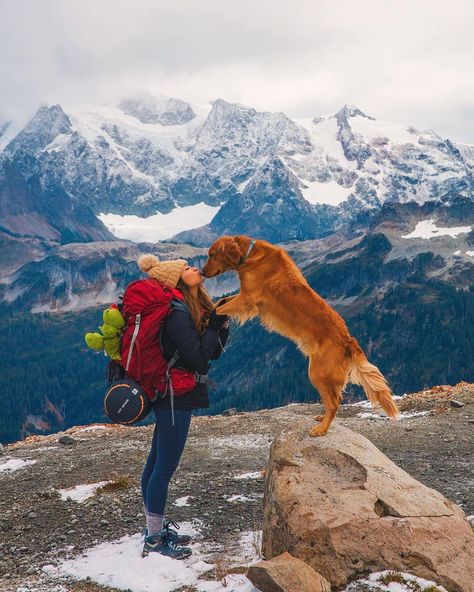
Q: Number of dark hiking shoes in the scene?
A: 2